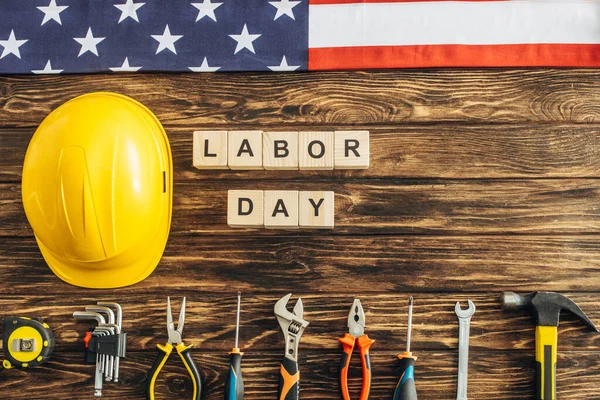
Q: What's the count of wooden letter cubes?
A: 8